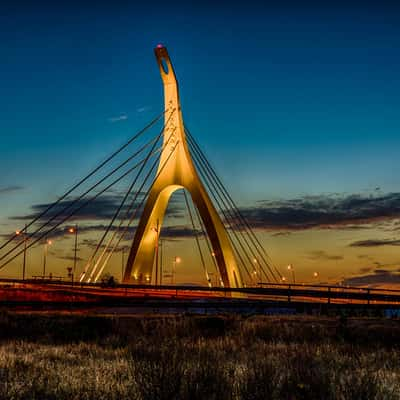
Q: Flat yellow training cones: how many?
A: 0